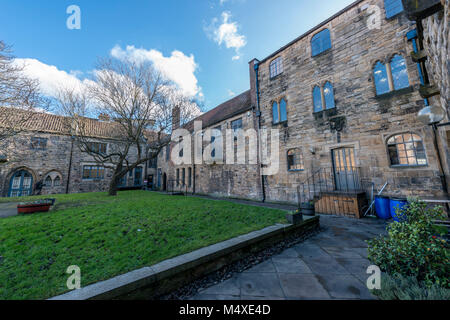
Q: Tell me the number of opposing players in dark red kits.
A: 0